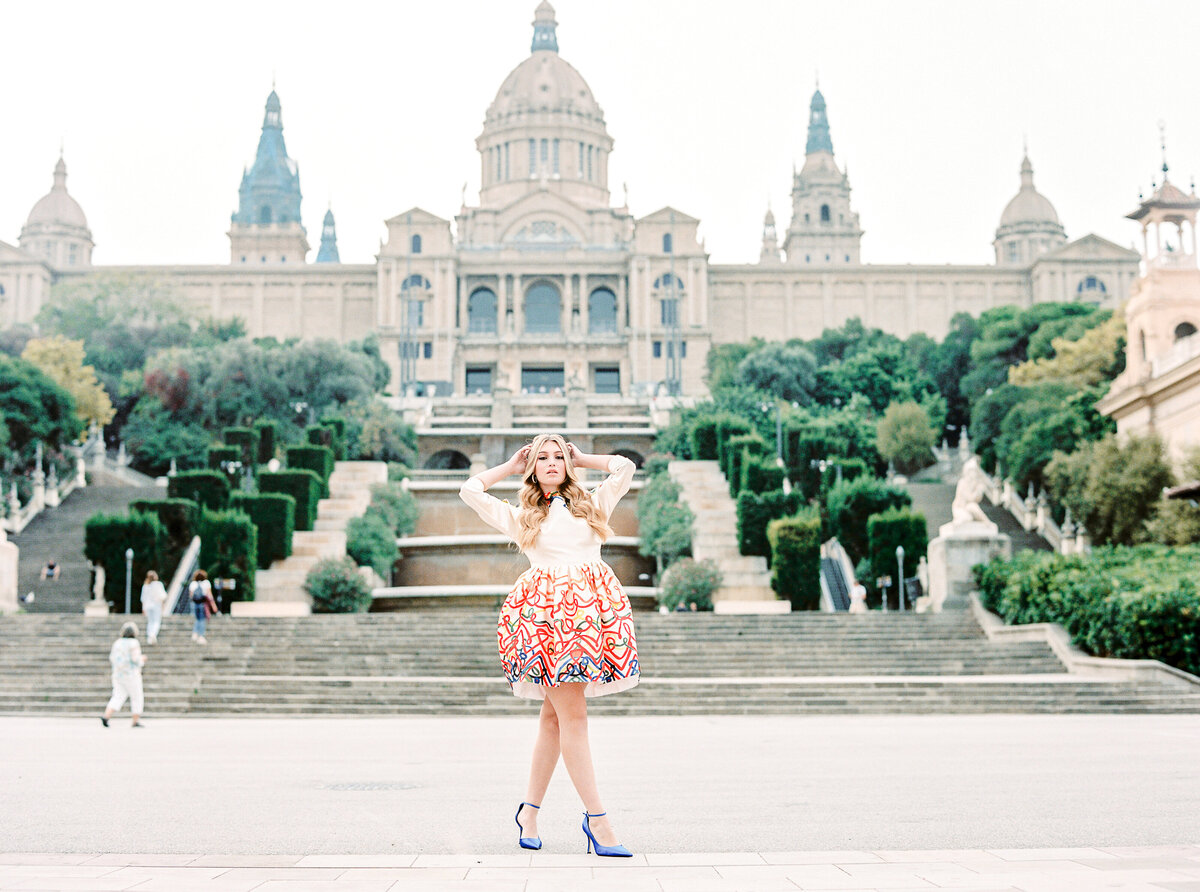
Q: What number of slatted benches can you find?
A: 0